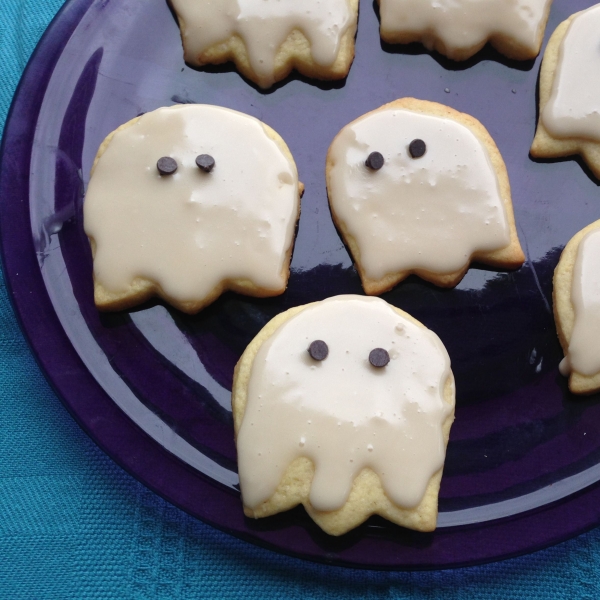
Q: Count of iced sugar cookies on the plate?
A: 7